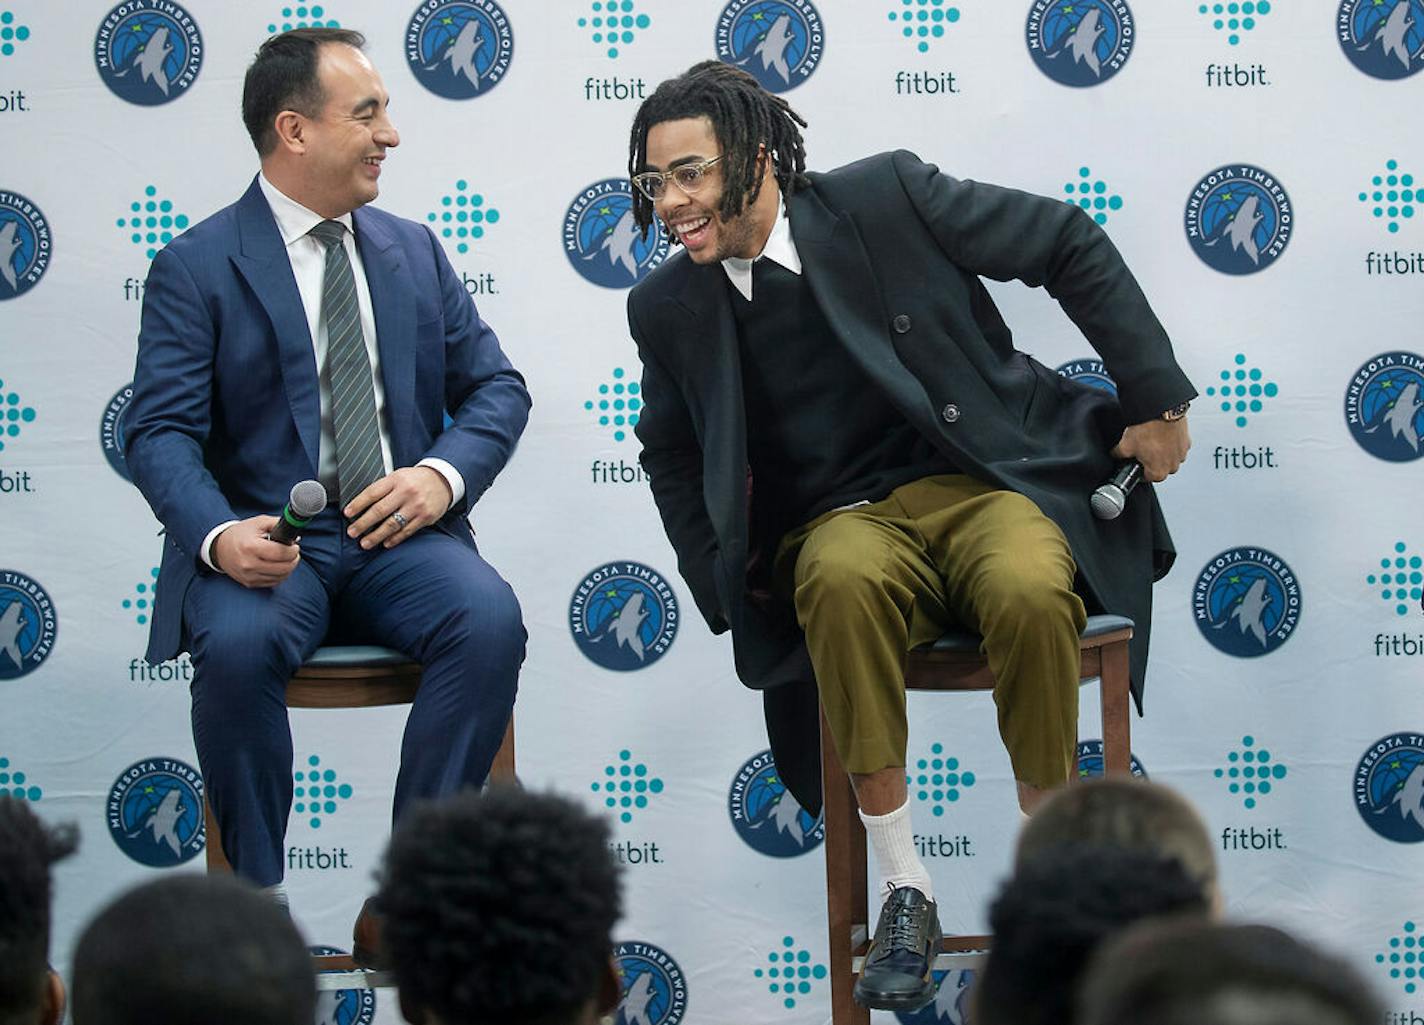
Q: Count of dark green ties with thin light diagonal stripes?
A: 1